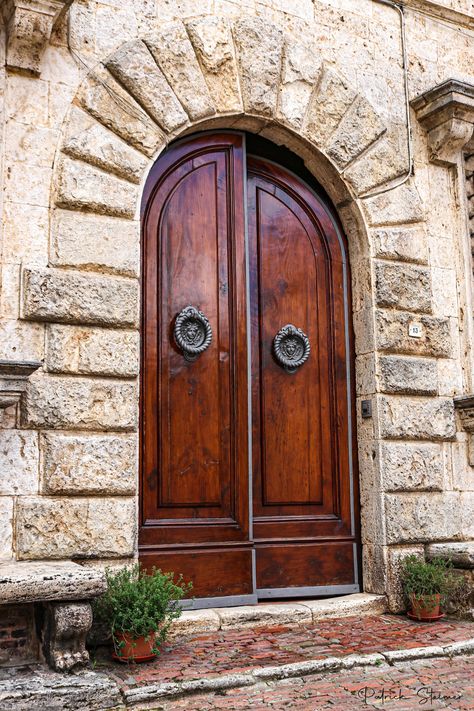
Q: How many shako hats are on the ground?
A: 0